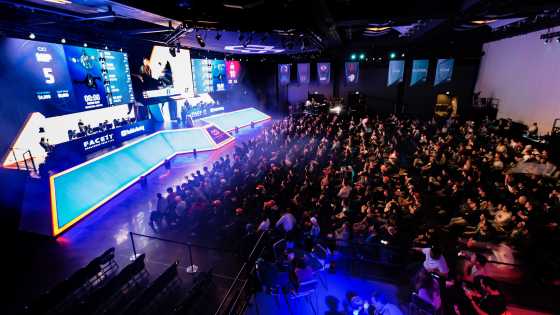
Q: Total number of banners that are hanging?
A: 7